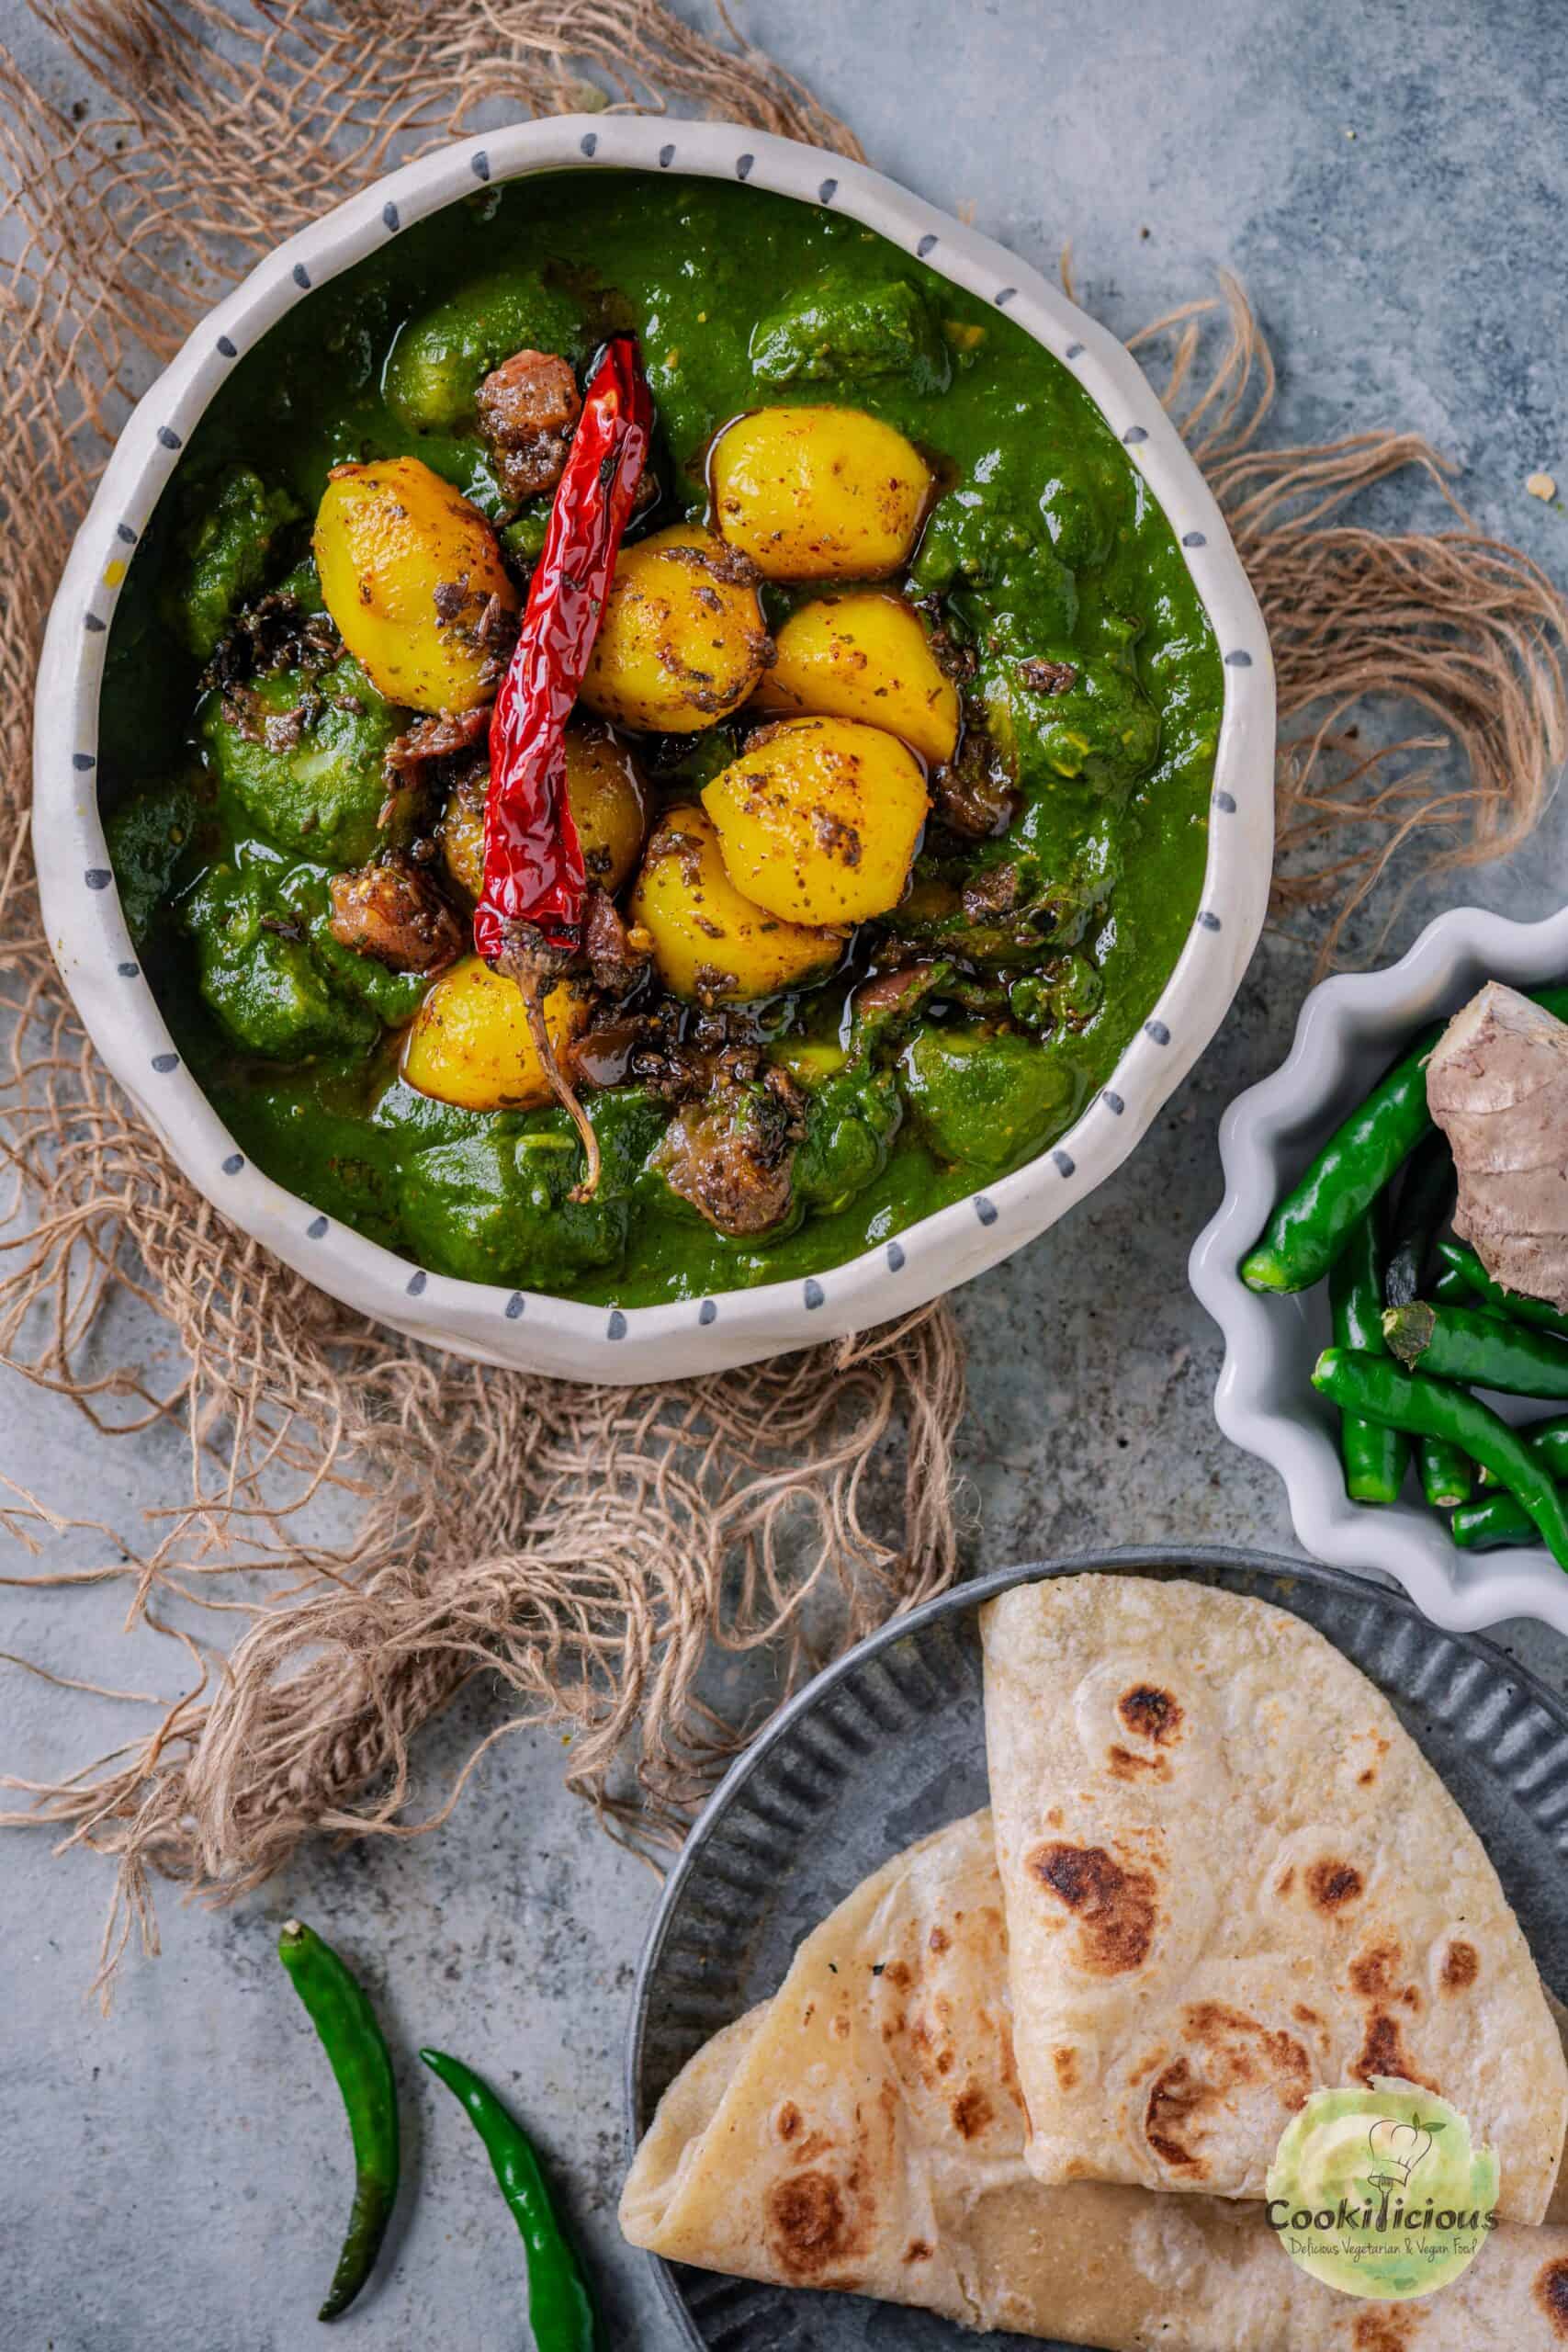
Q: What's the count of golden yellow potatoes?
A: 8